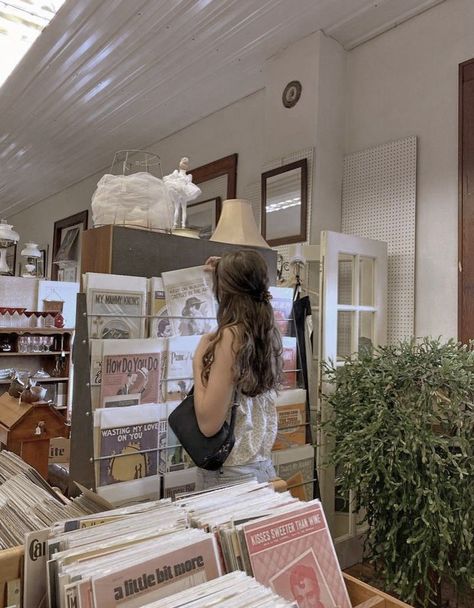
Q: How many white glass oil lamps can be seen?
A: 2